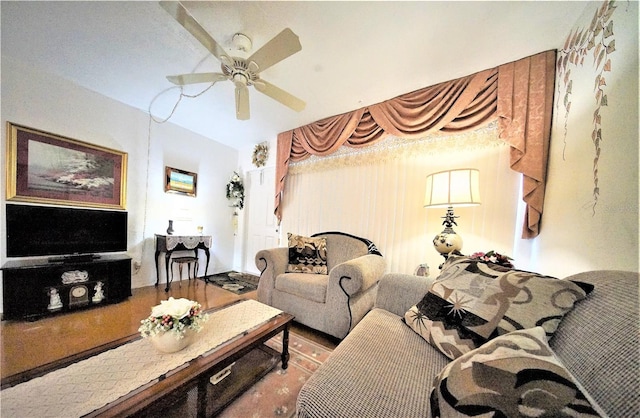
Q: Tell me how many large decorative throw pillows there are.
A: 3